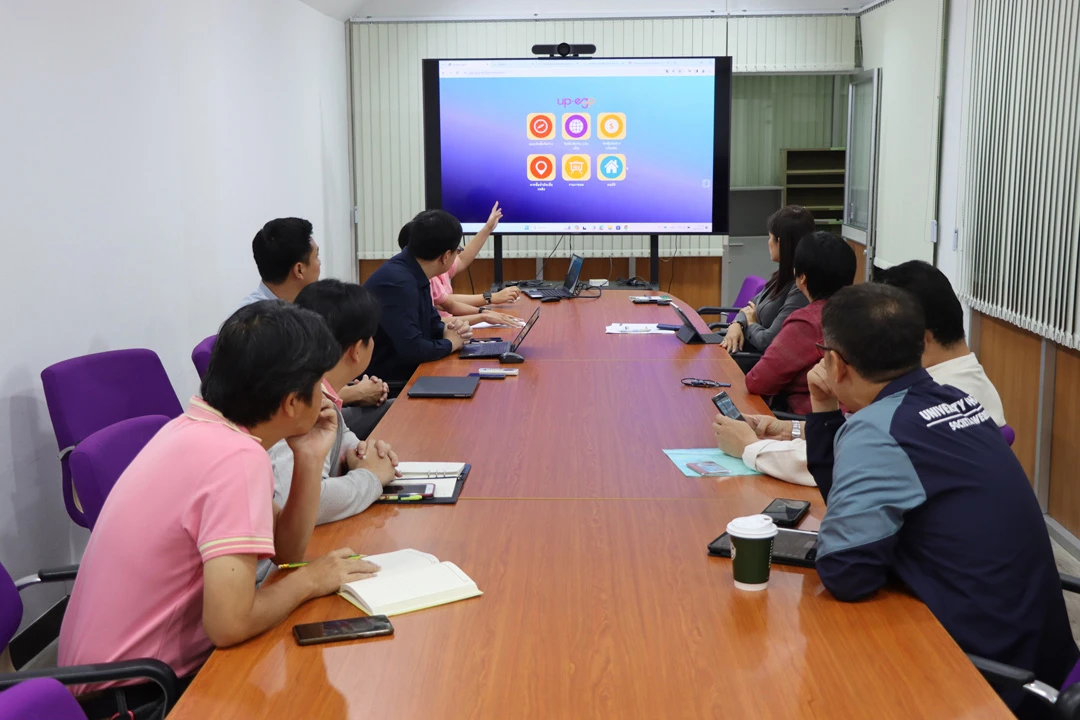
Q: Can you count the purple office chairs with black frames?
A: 8